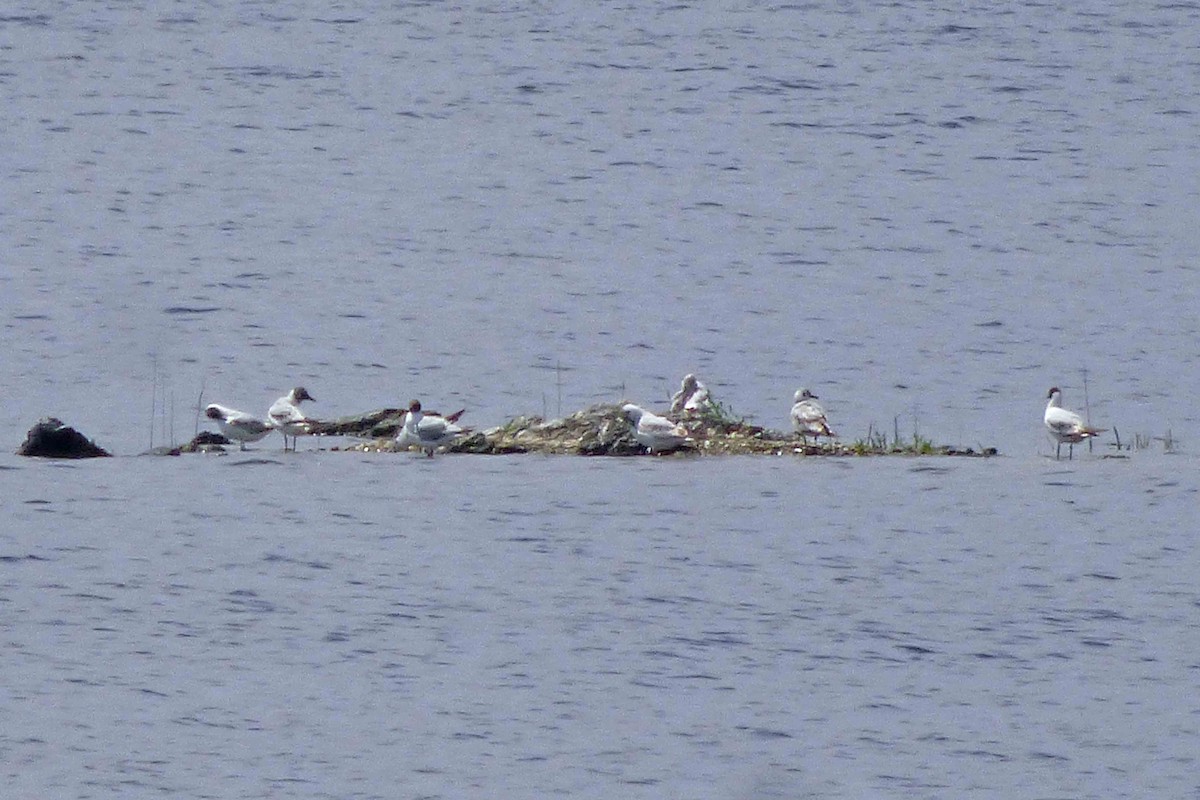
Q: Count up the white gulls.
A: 7